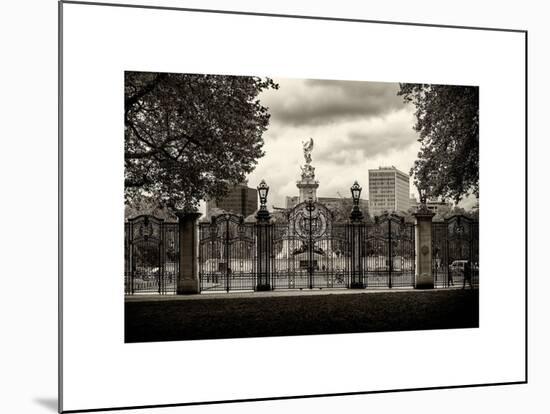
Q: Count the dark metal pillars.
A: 2